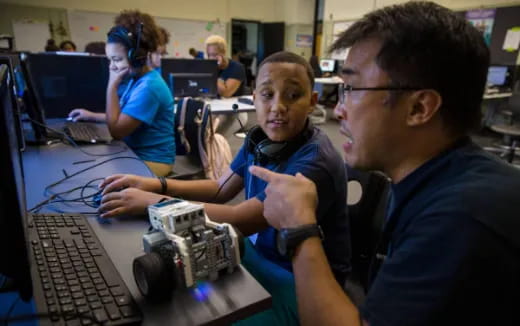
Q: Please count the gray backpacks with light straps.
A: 1